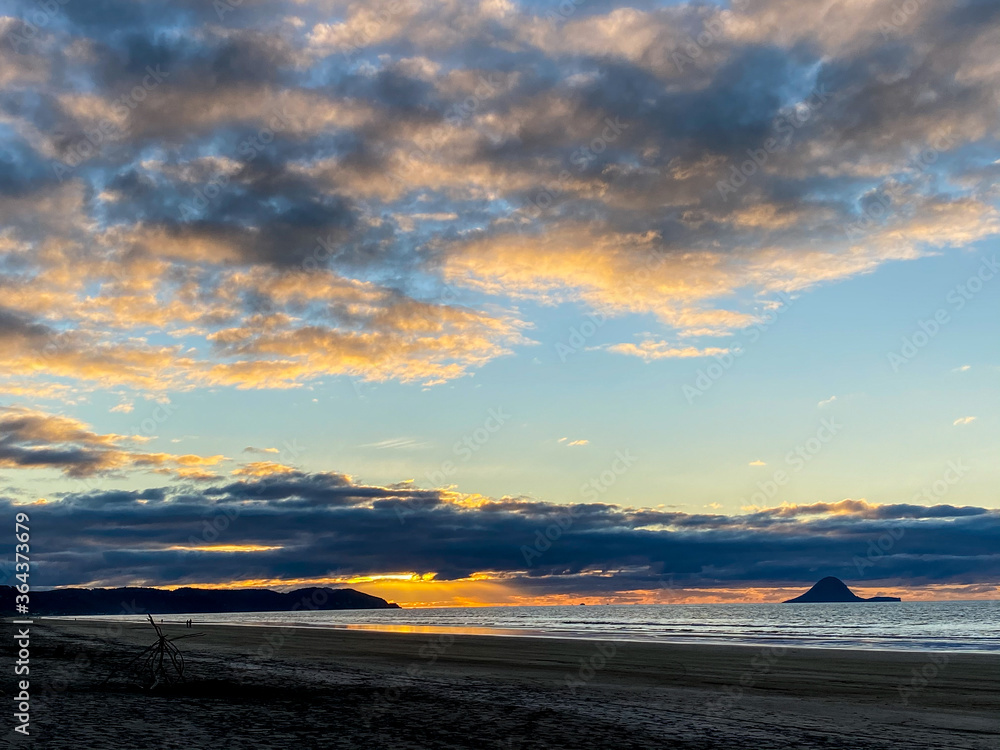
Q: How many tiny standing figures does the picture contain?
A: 2